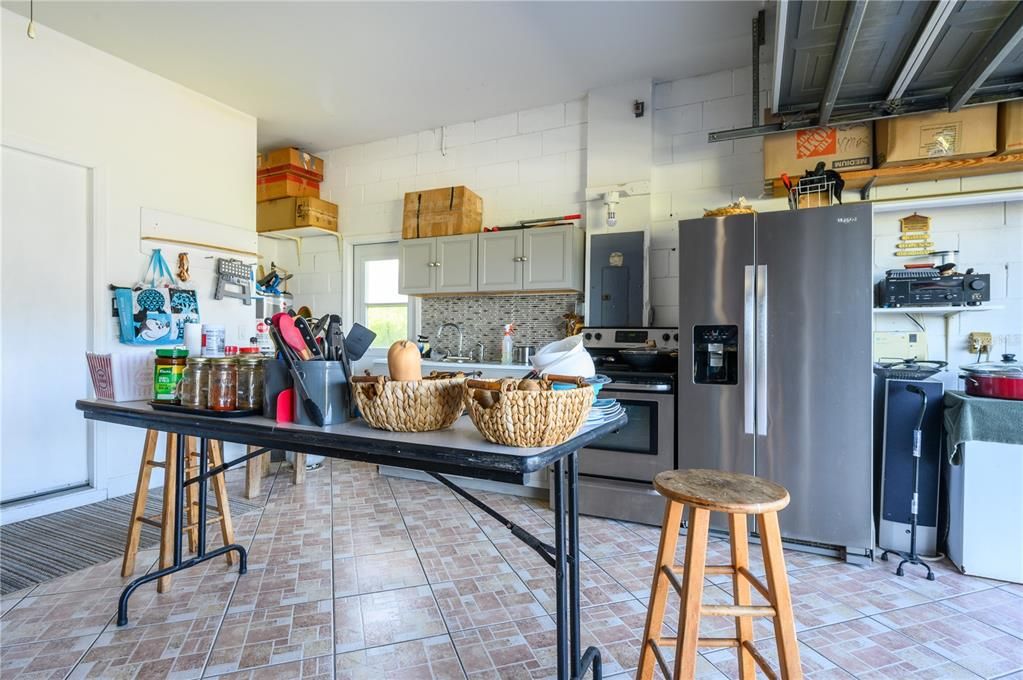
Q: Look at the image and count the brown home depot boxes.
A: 1